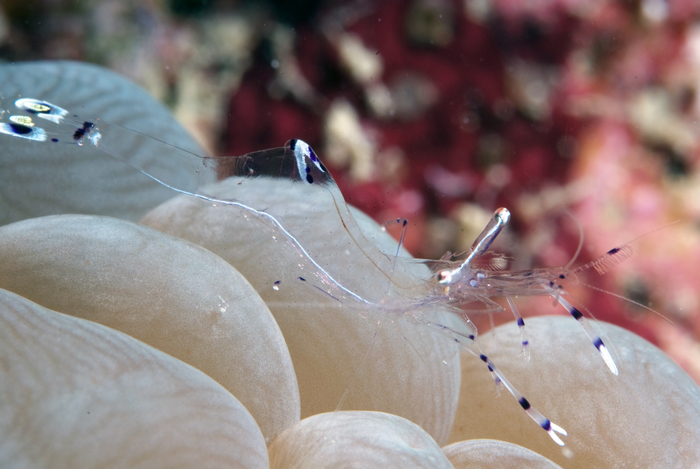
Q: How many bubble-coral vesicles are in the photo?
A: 7